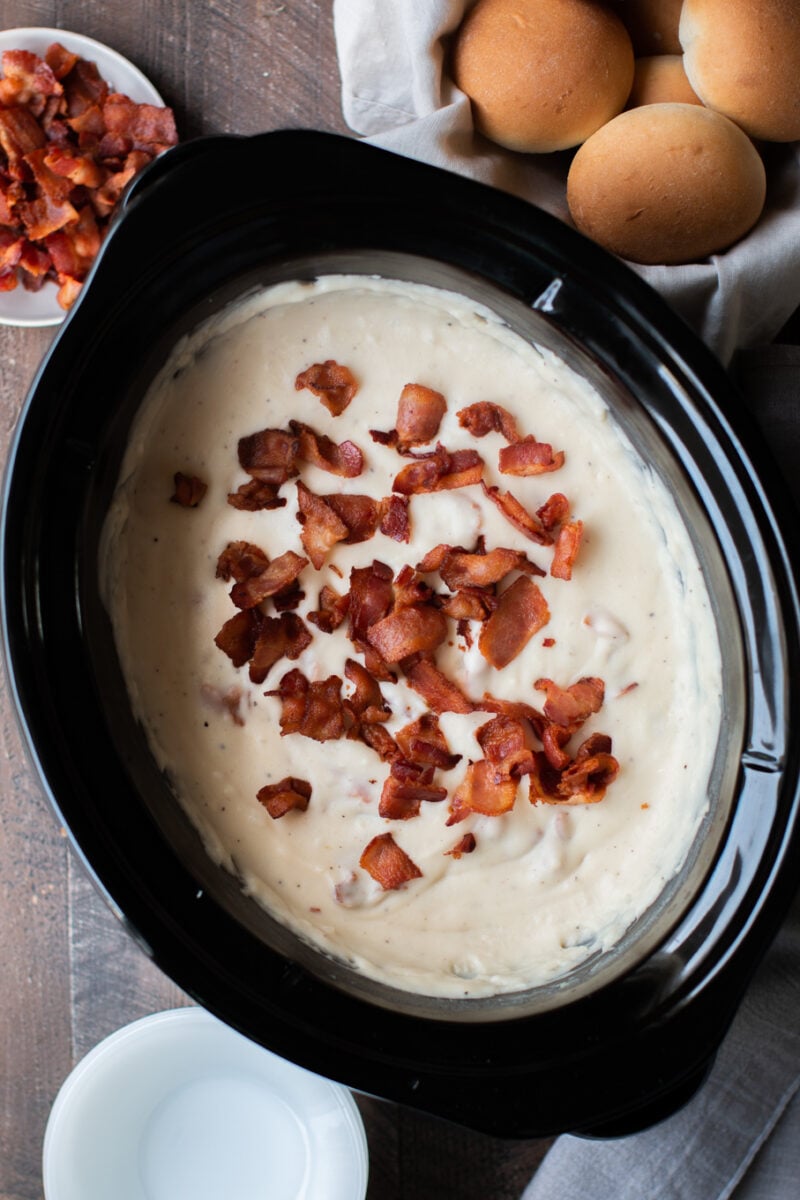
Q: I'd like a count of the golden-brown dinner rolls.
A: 5